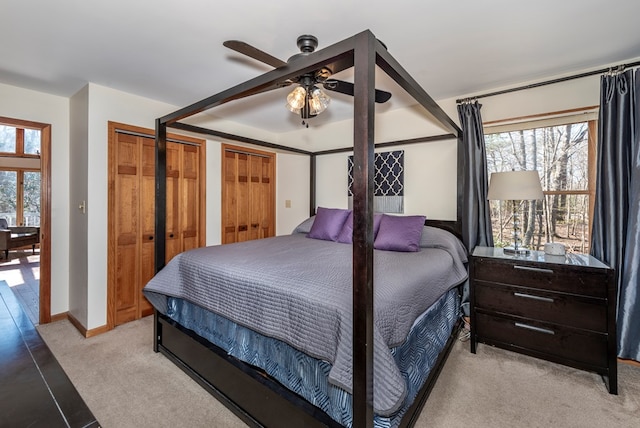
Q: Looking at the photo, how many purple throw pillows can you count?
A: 3